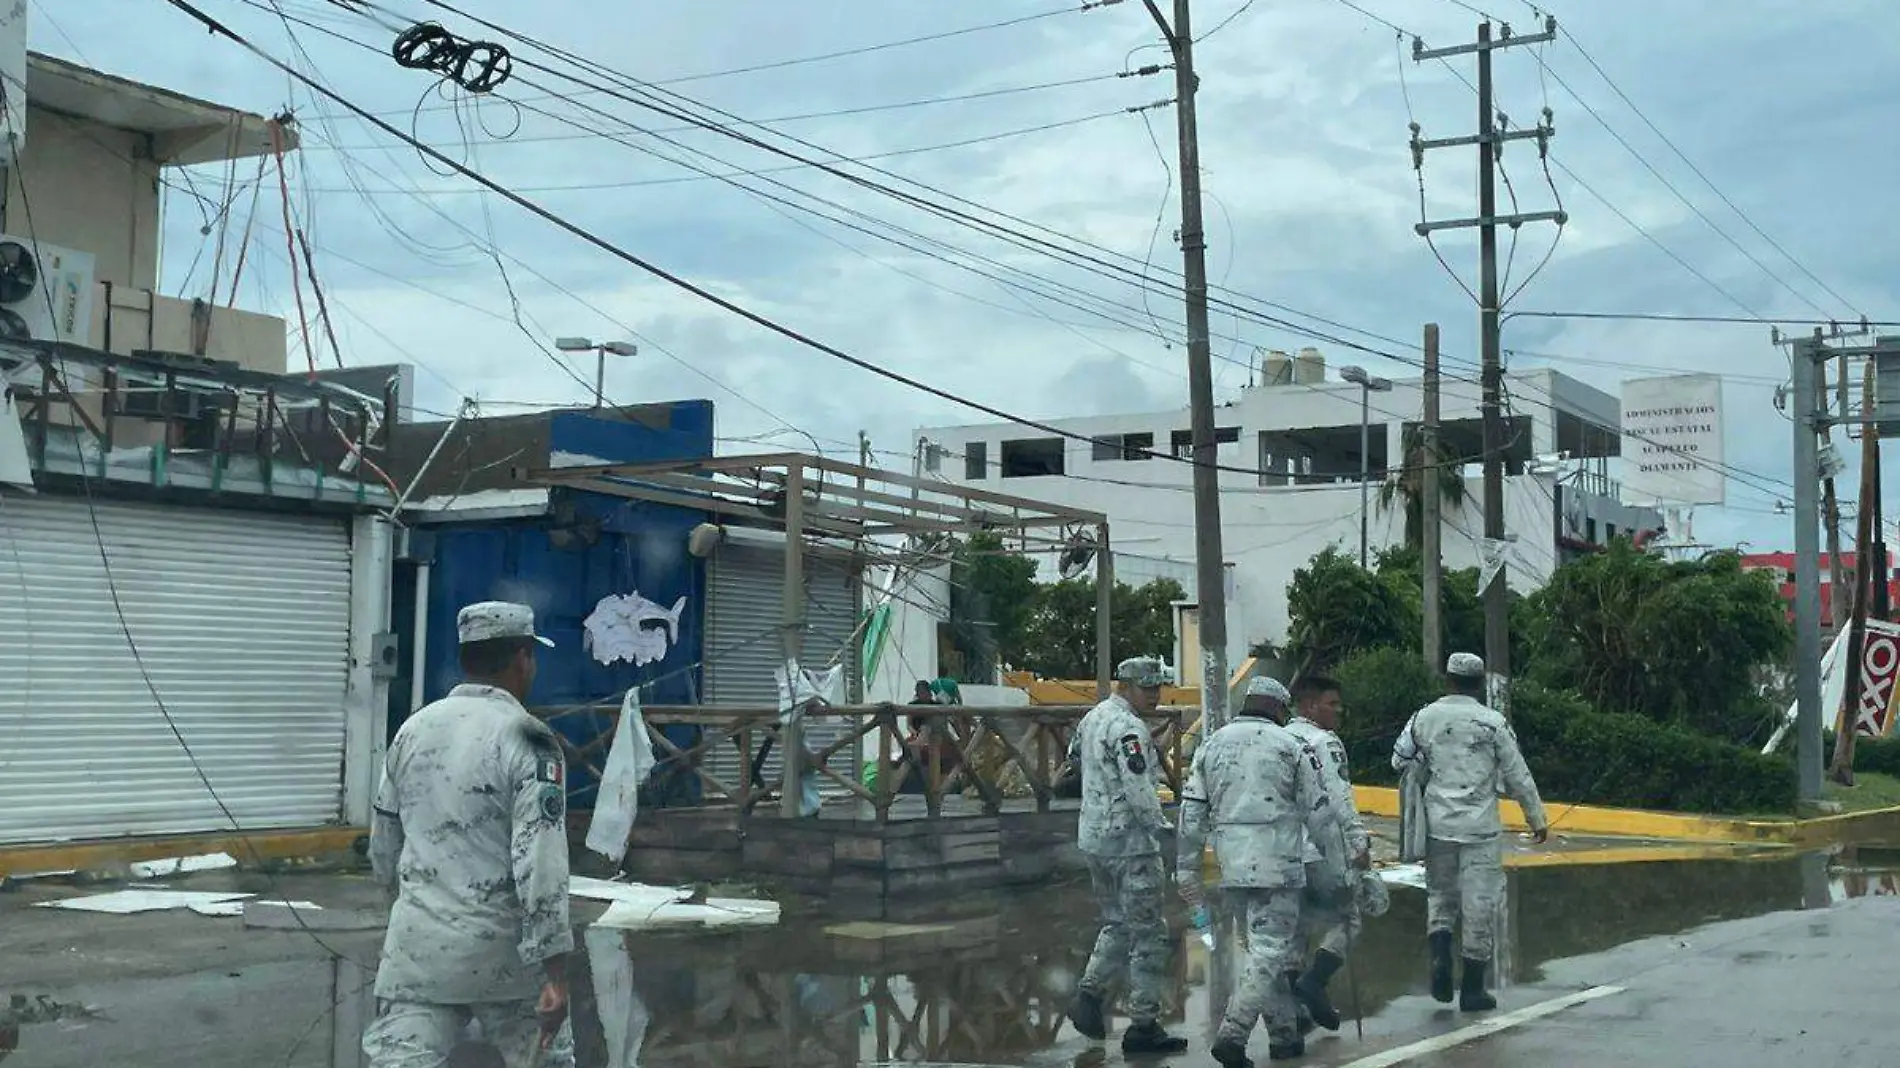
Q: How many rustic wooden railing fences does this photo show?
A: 1